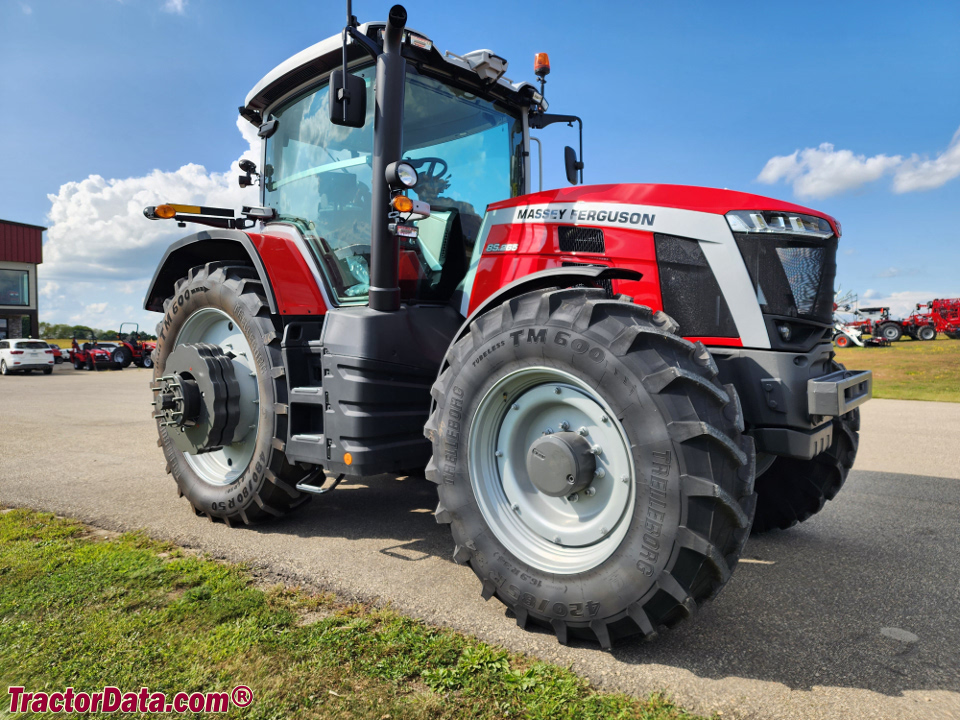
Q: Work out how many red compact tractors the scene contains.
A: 2